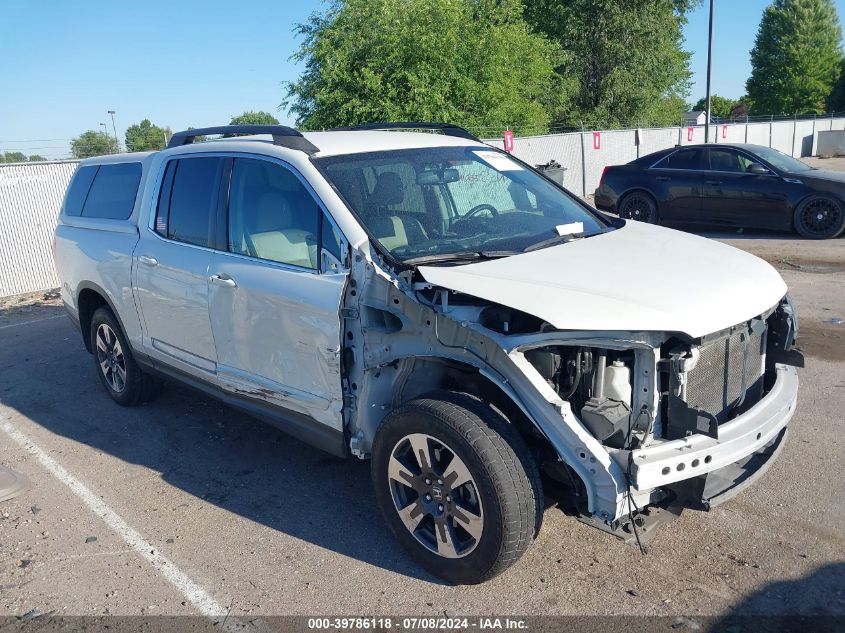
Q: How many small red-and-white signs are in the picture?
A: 4